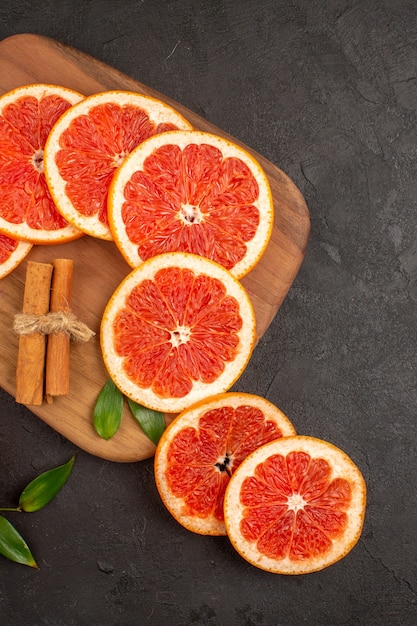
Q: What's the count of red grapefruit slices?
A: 7